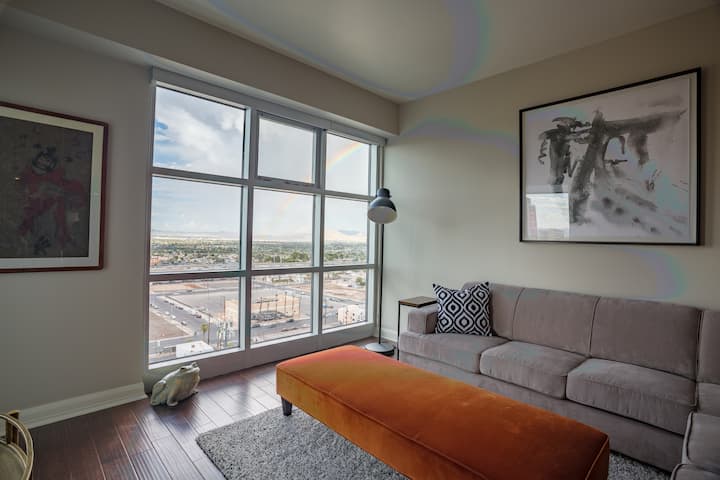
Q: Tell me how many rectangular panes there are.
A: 9